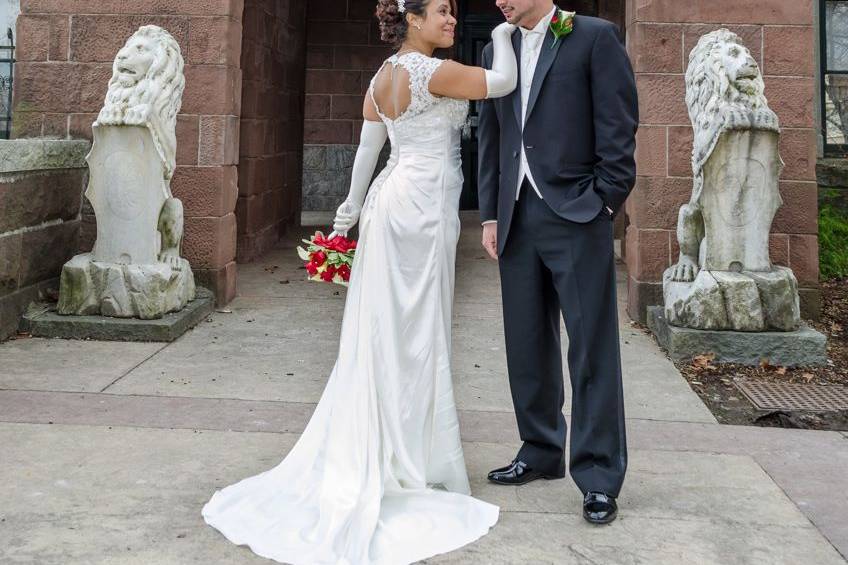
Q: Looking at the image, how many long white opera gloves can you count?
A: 2